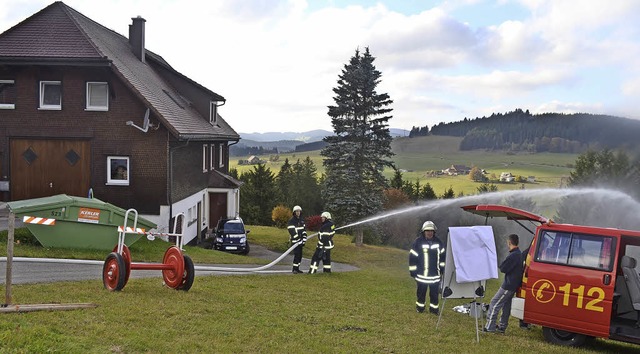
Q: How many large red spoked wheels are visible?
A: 2